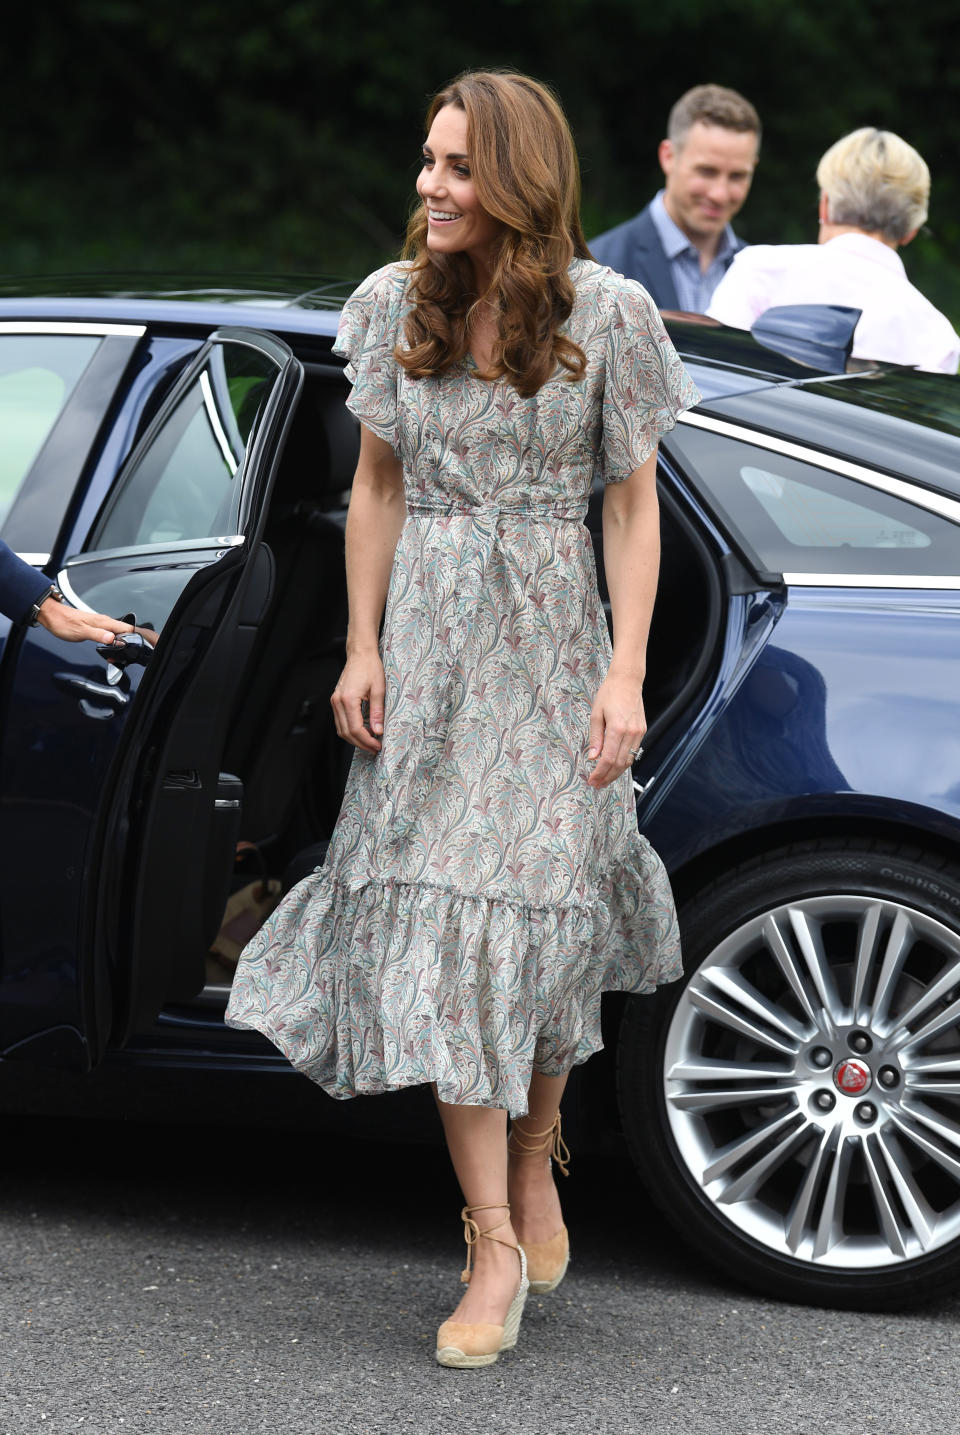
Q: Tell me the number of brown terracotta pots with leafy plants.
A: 0